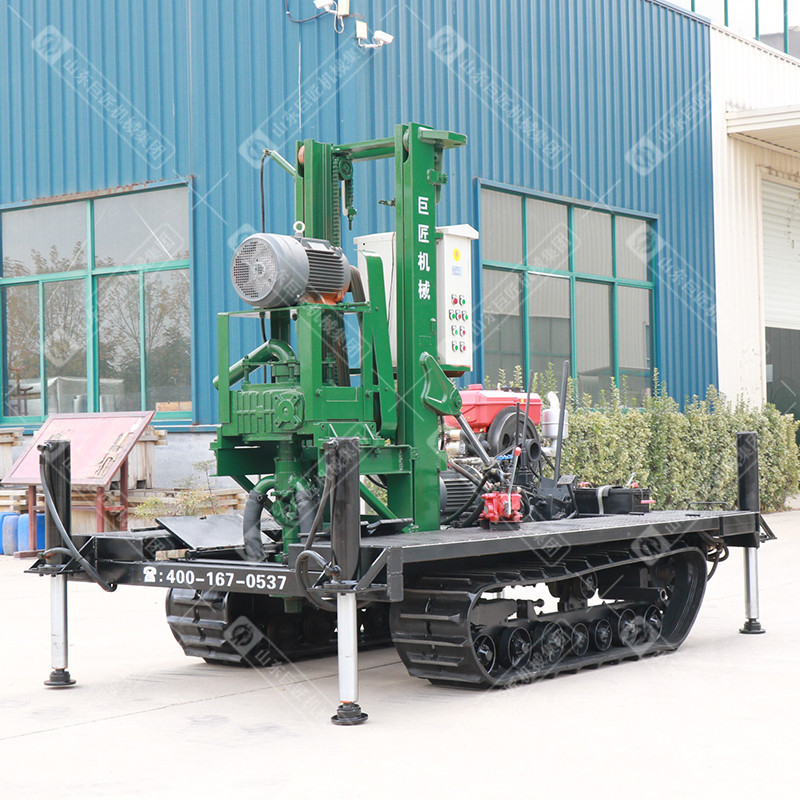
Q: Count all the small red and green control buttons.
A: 9